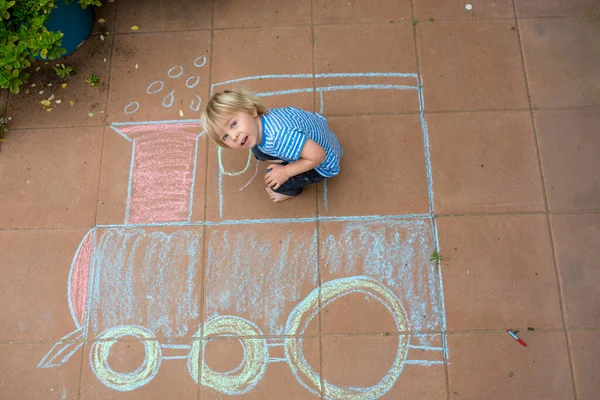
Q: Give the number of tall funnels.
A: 1